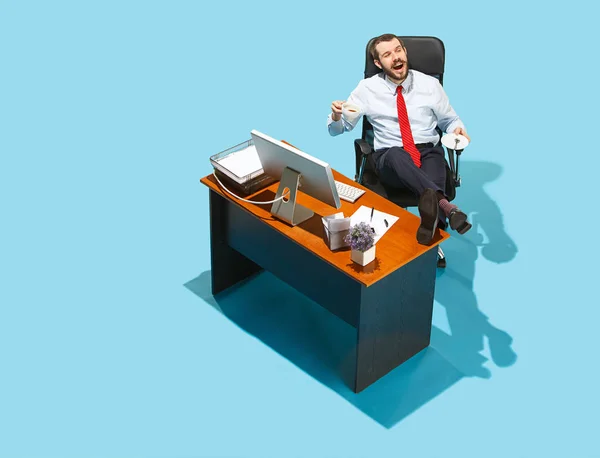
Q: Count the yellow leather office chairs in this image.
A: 0